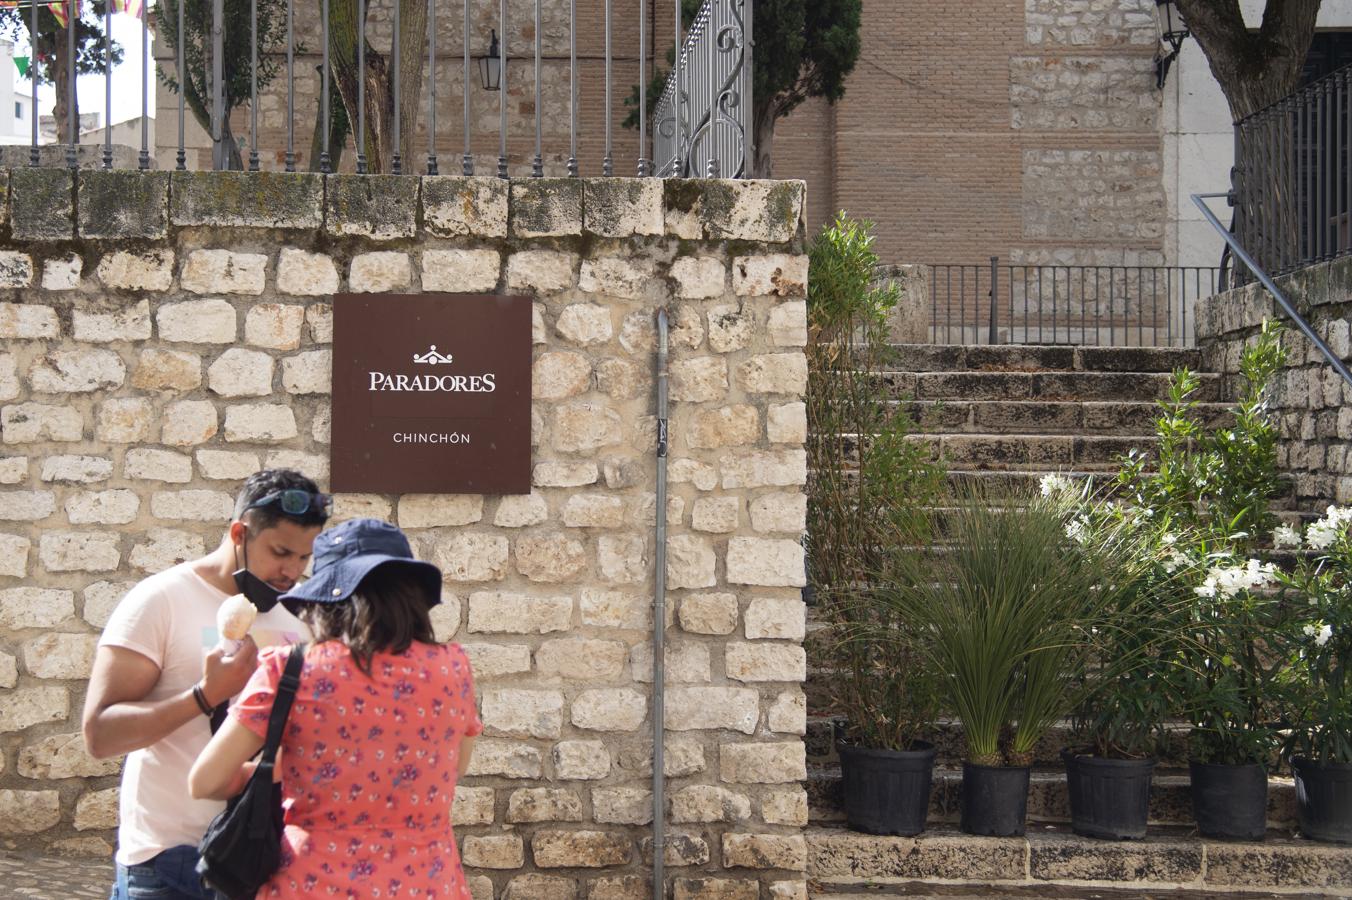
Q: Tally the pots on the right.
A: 5